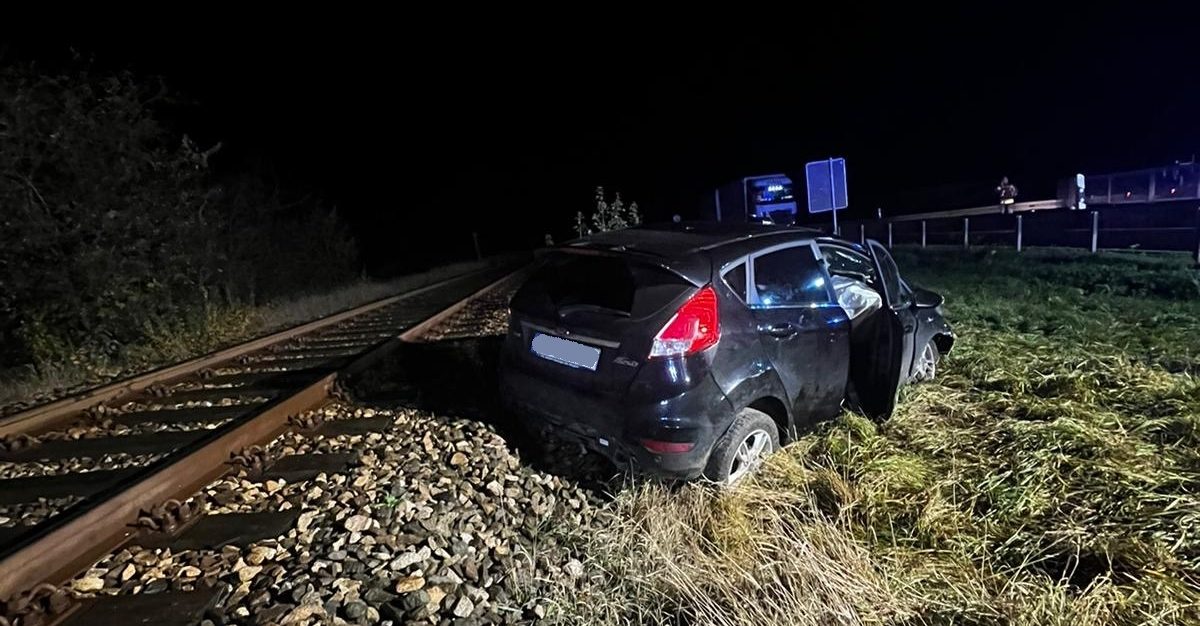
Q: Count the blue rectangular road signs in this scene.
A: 1